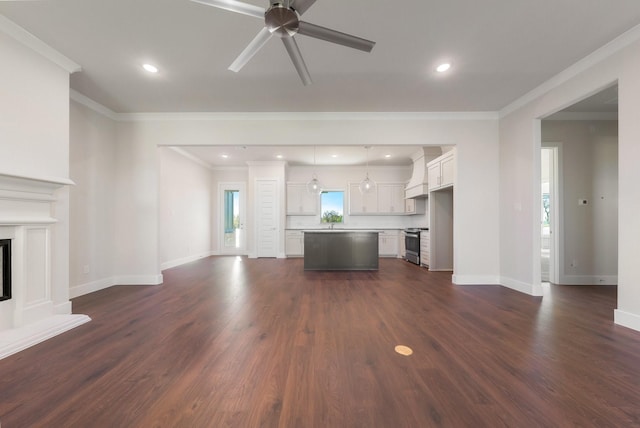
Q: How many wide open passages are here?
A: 2